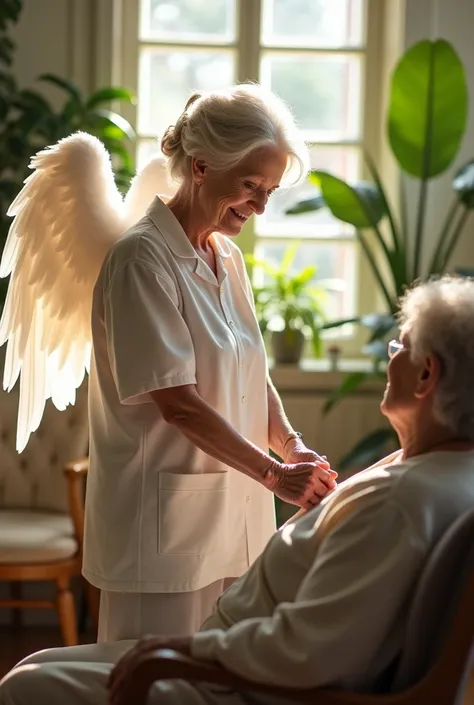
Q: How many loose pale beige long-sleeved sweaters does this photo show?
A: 1